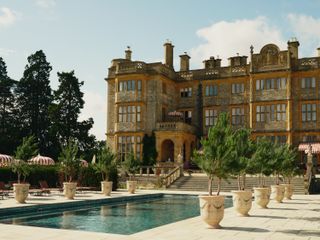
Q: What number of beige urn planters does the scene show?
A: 9